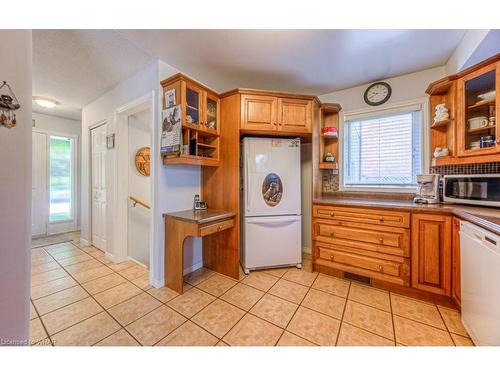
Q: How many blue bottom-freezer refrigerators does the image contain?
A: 0